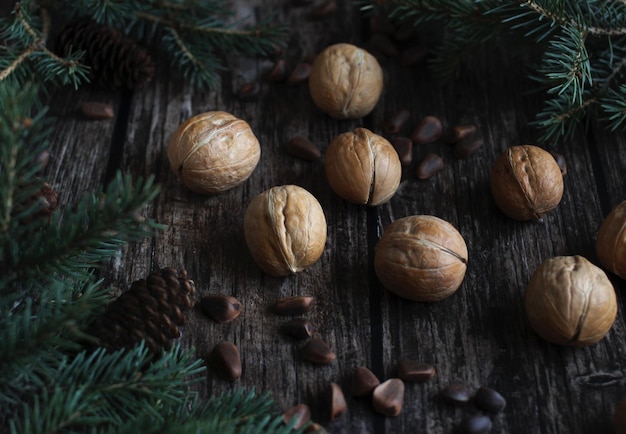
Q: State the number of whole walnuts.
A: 7